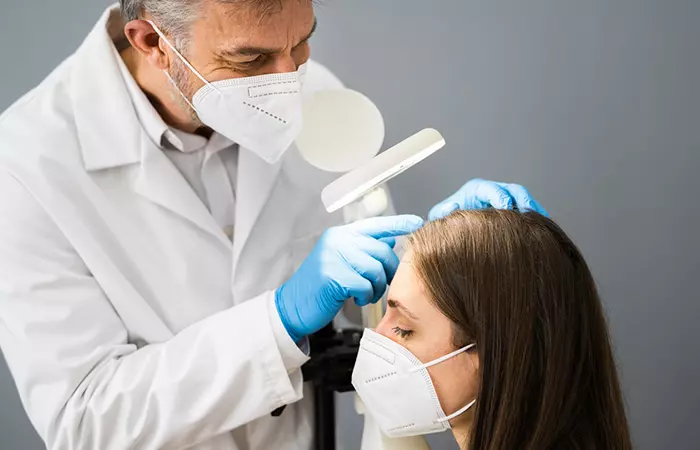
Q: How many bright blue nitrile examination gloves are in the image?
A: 2